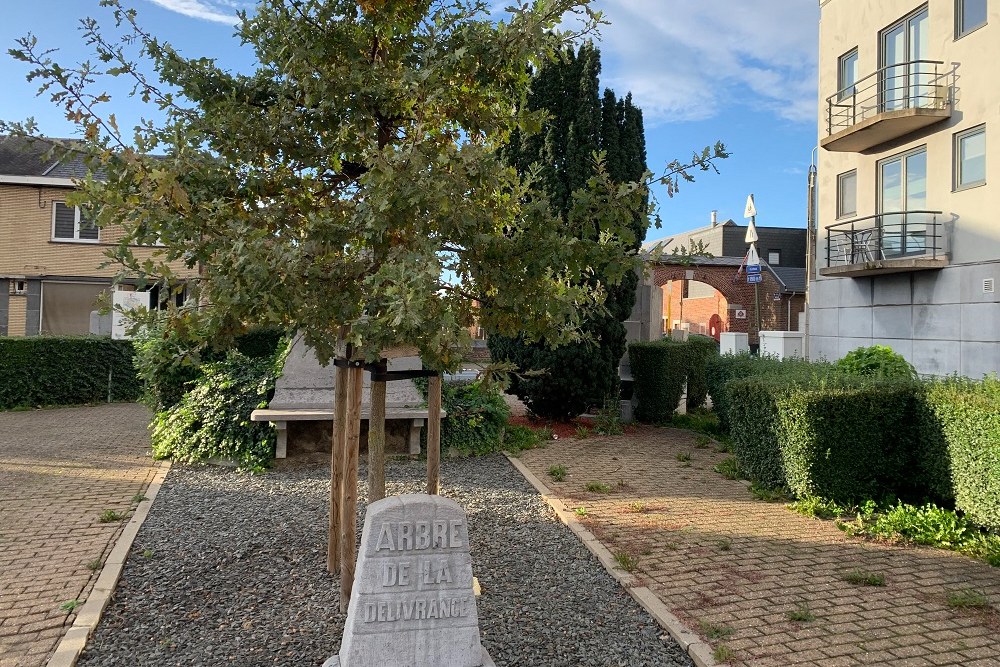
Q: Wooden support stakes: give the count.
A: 3